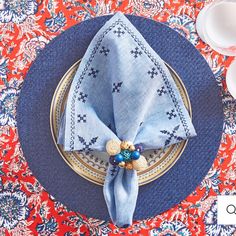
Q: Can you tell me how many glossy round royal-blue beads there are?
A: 2